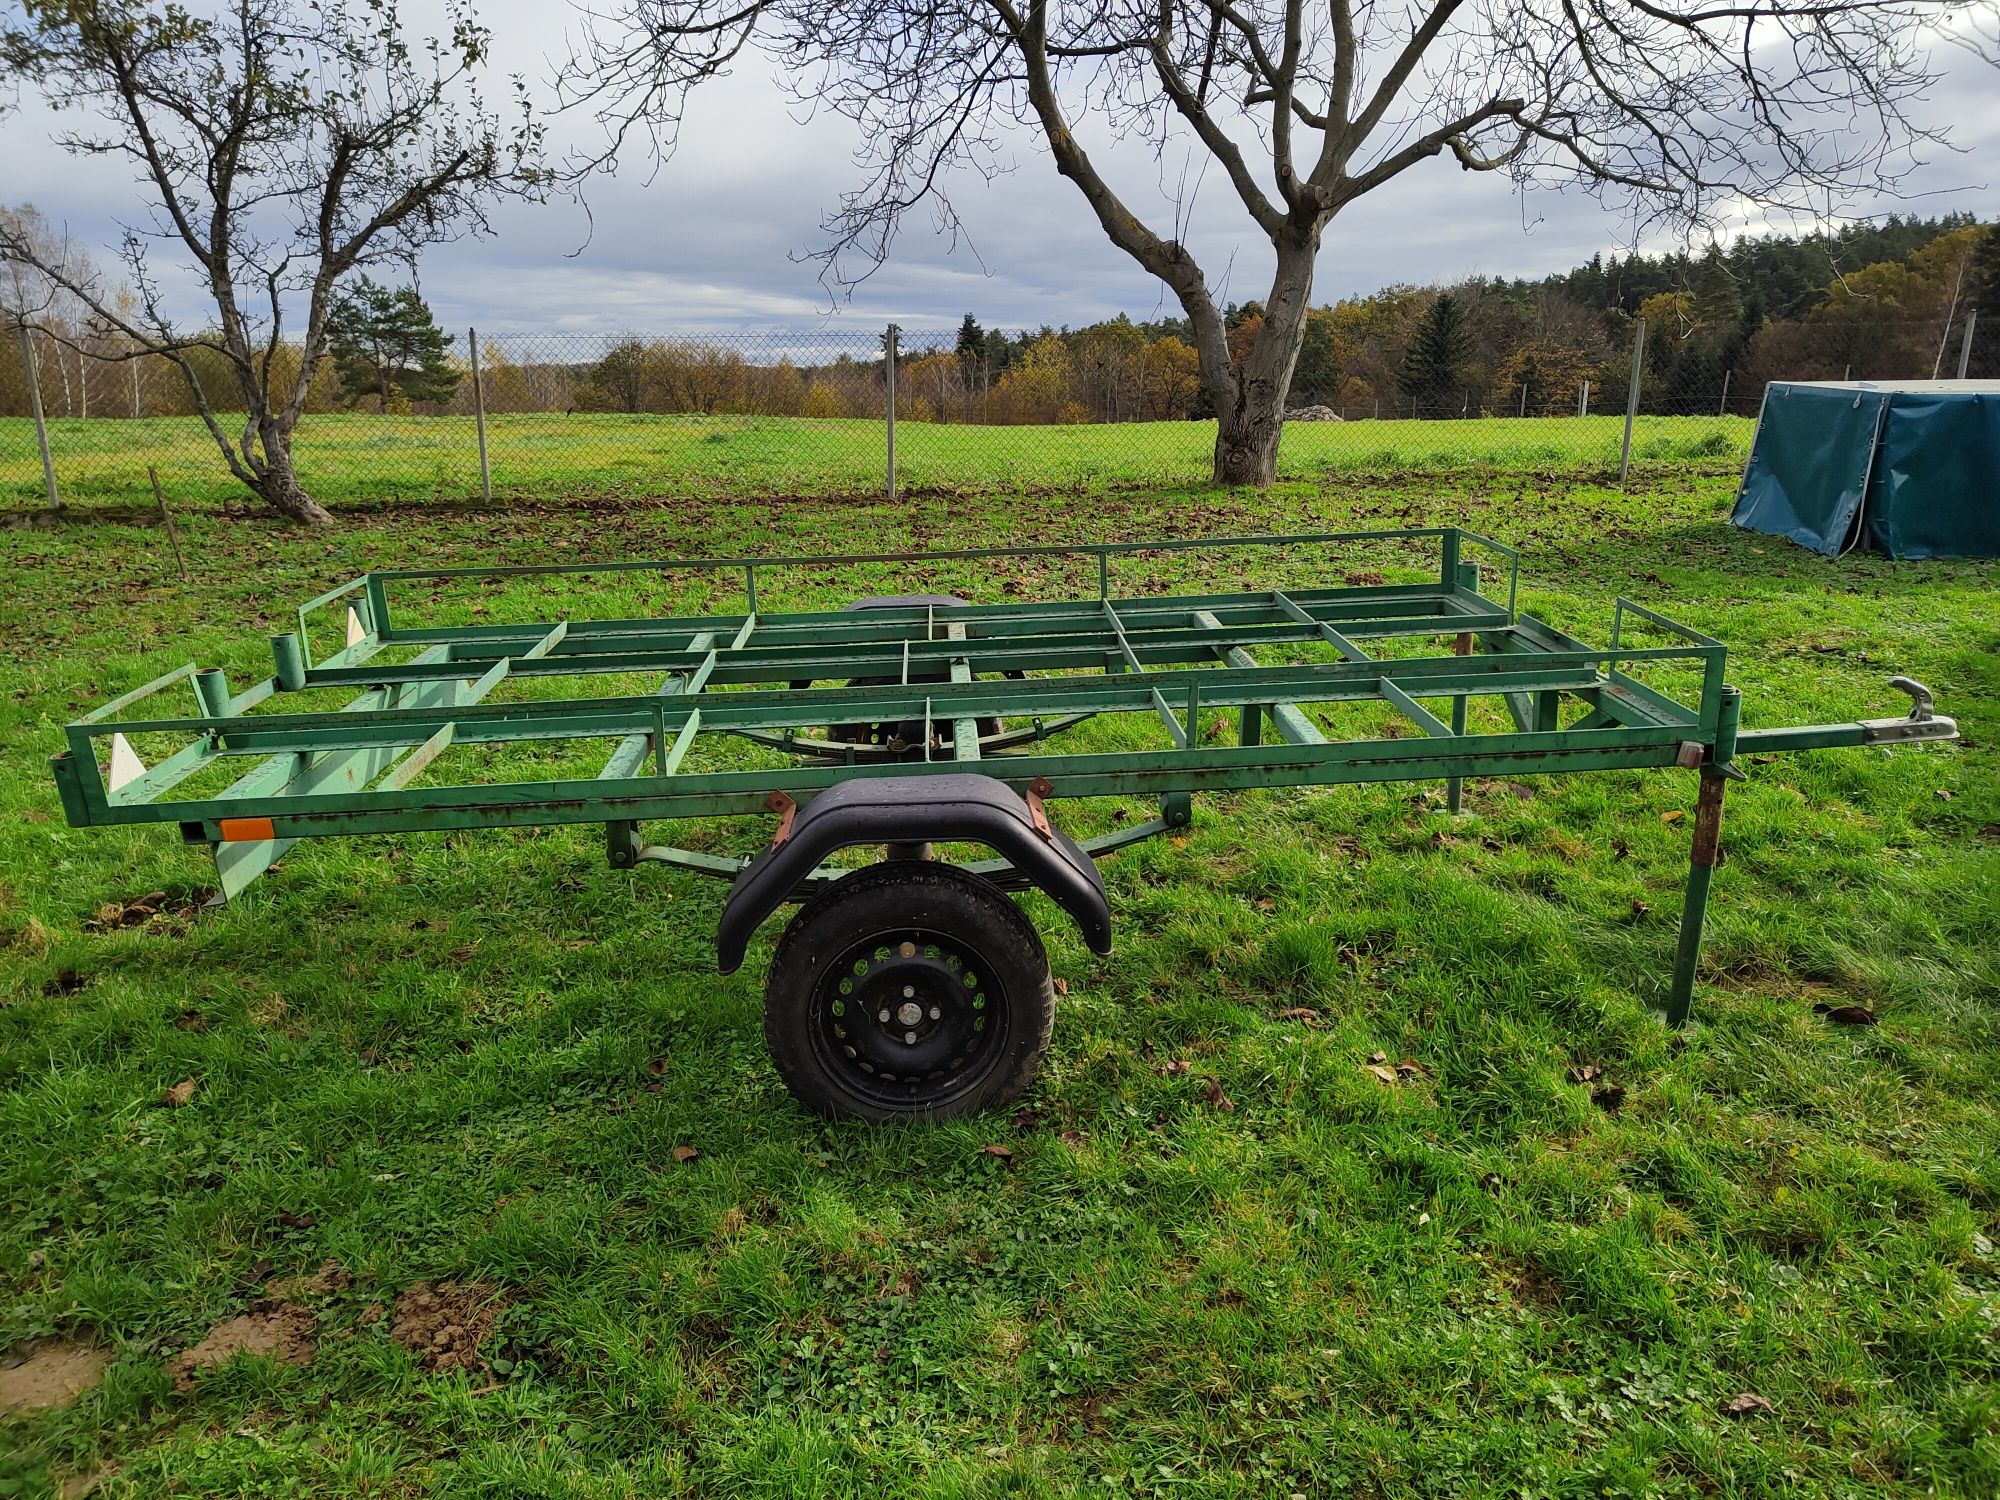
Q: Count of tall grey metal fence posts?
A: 5